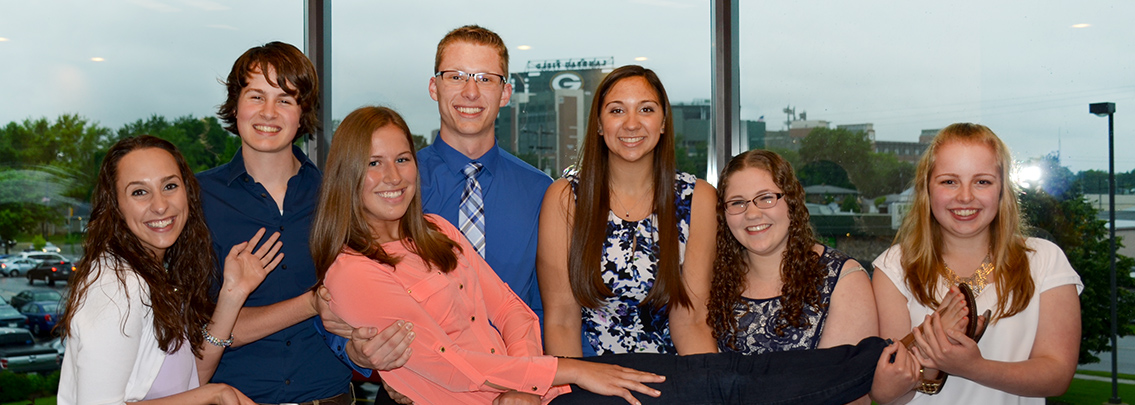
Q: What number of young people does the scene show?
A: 7